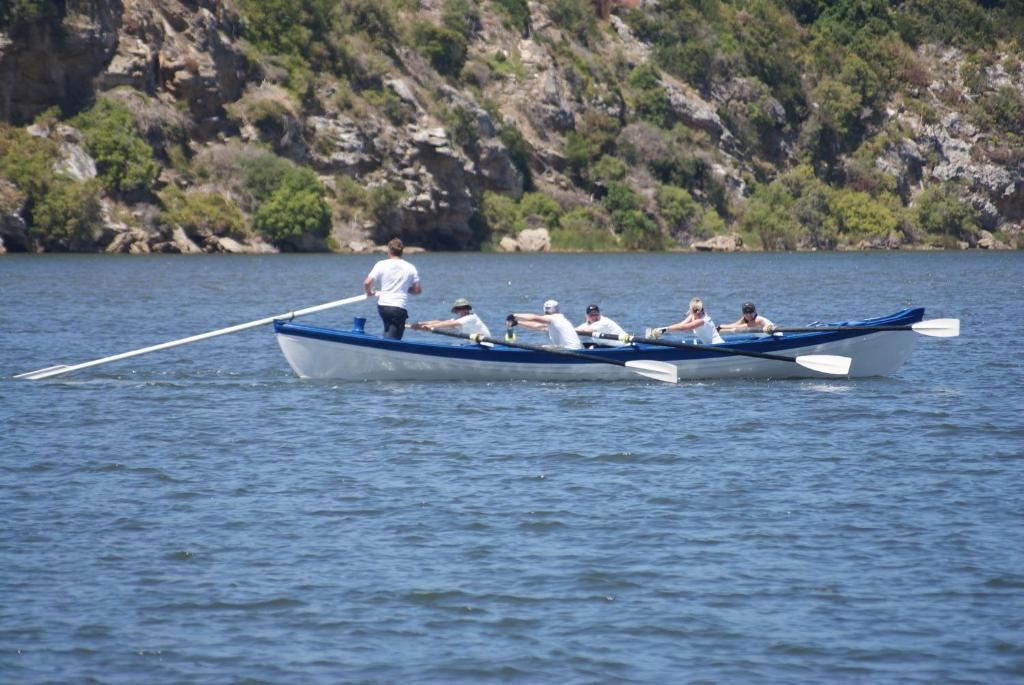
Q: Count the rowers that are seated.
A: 5